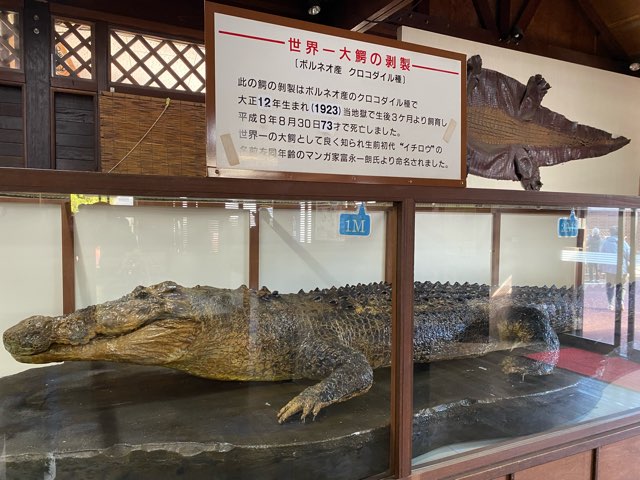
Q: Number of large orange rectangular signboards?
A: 0